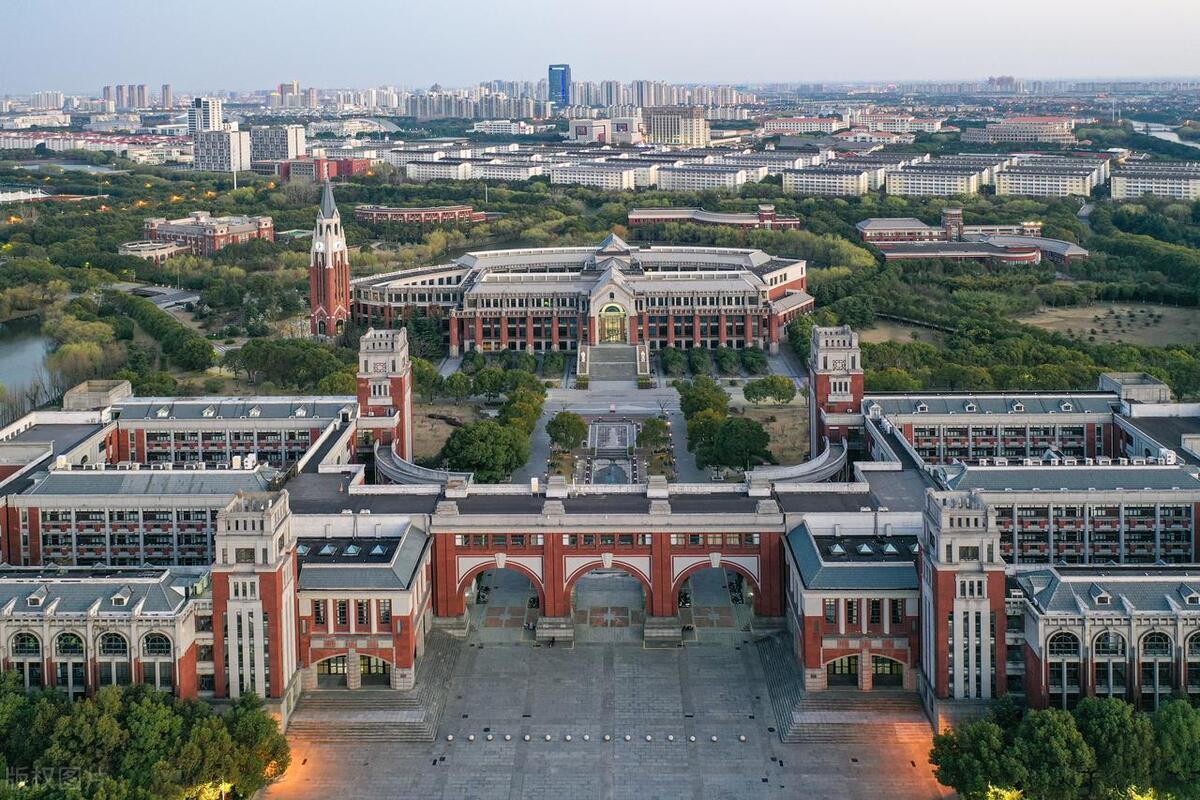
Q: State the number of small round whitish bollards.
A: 15